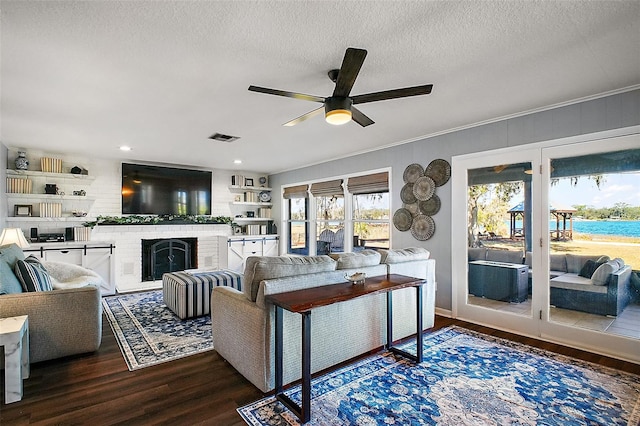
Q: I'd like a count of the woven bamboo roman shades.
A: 3